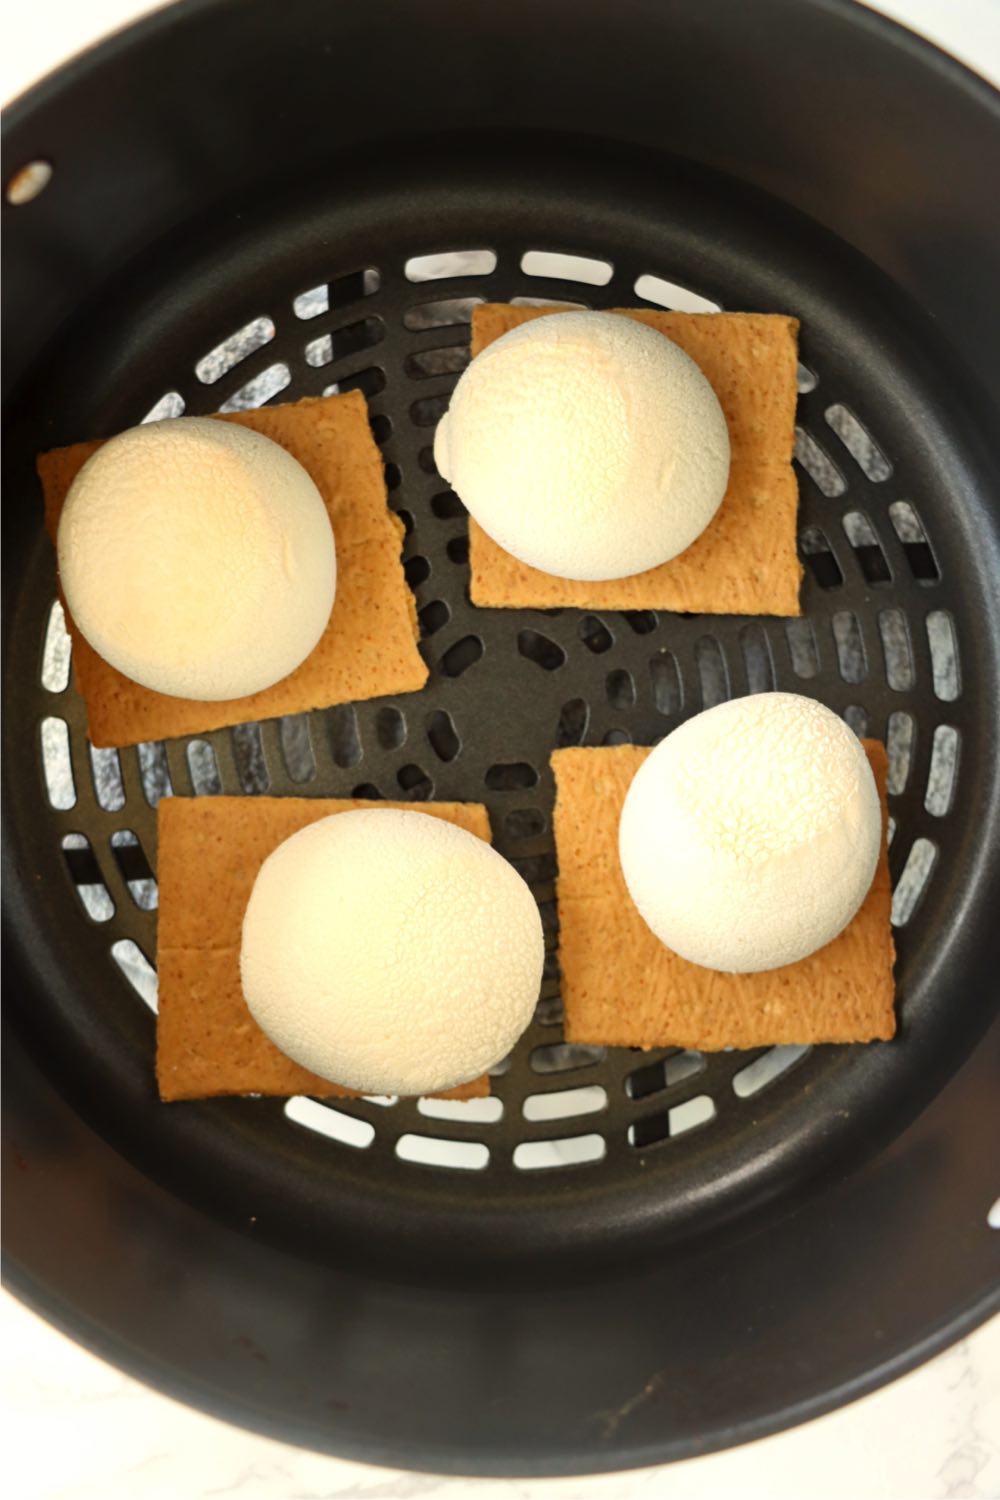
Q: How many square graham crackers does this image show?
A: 4